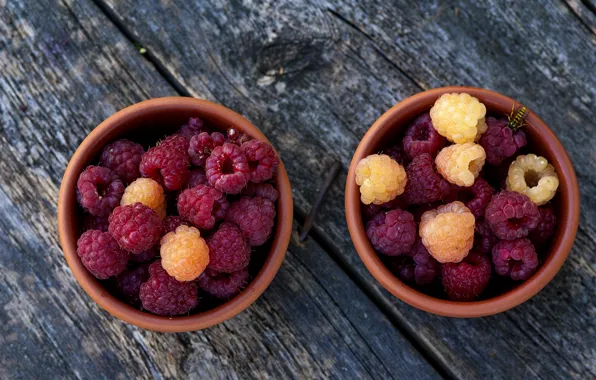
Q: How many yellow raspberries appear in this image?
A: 7